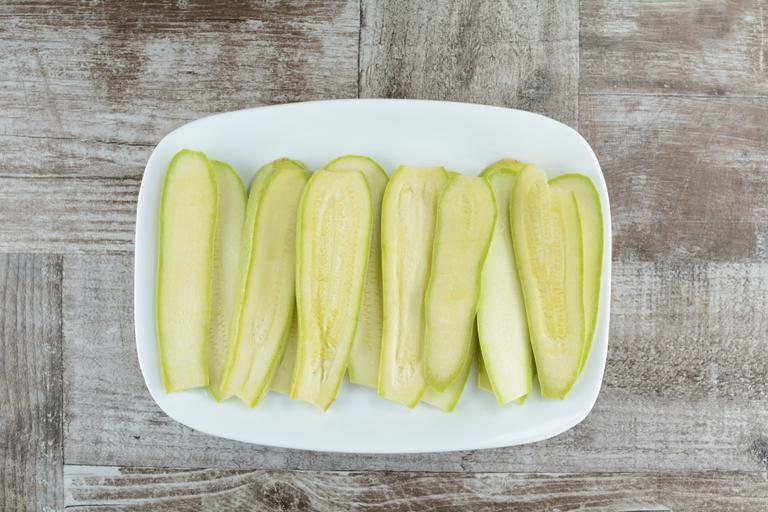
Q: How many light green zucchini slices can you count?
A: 13